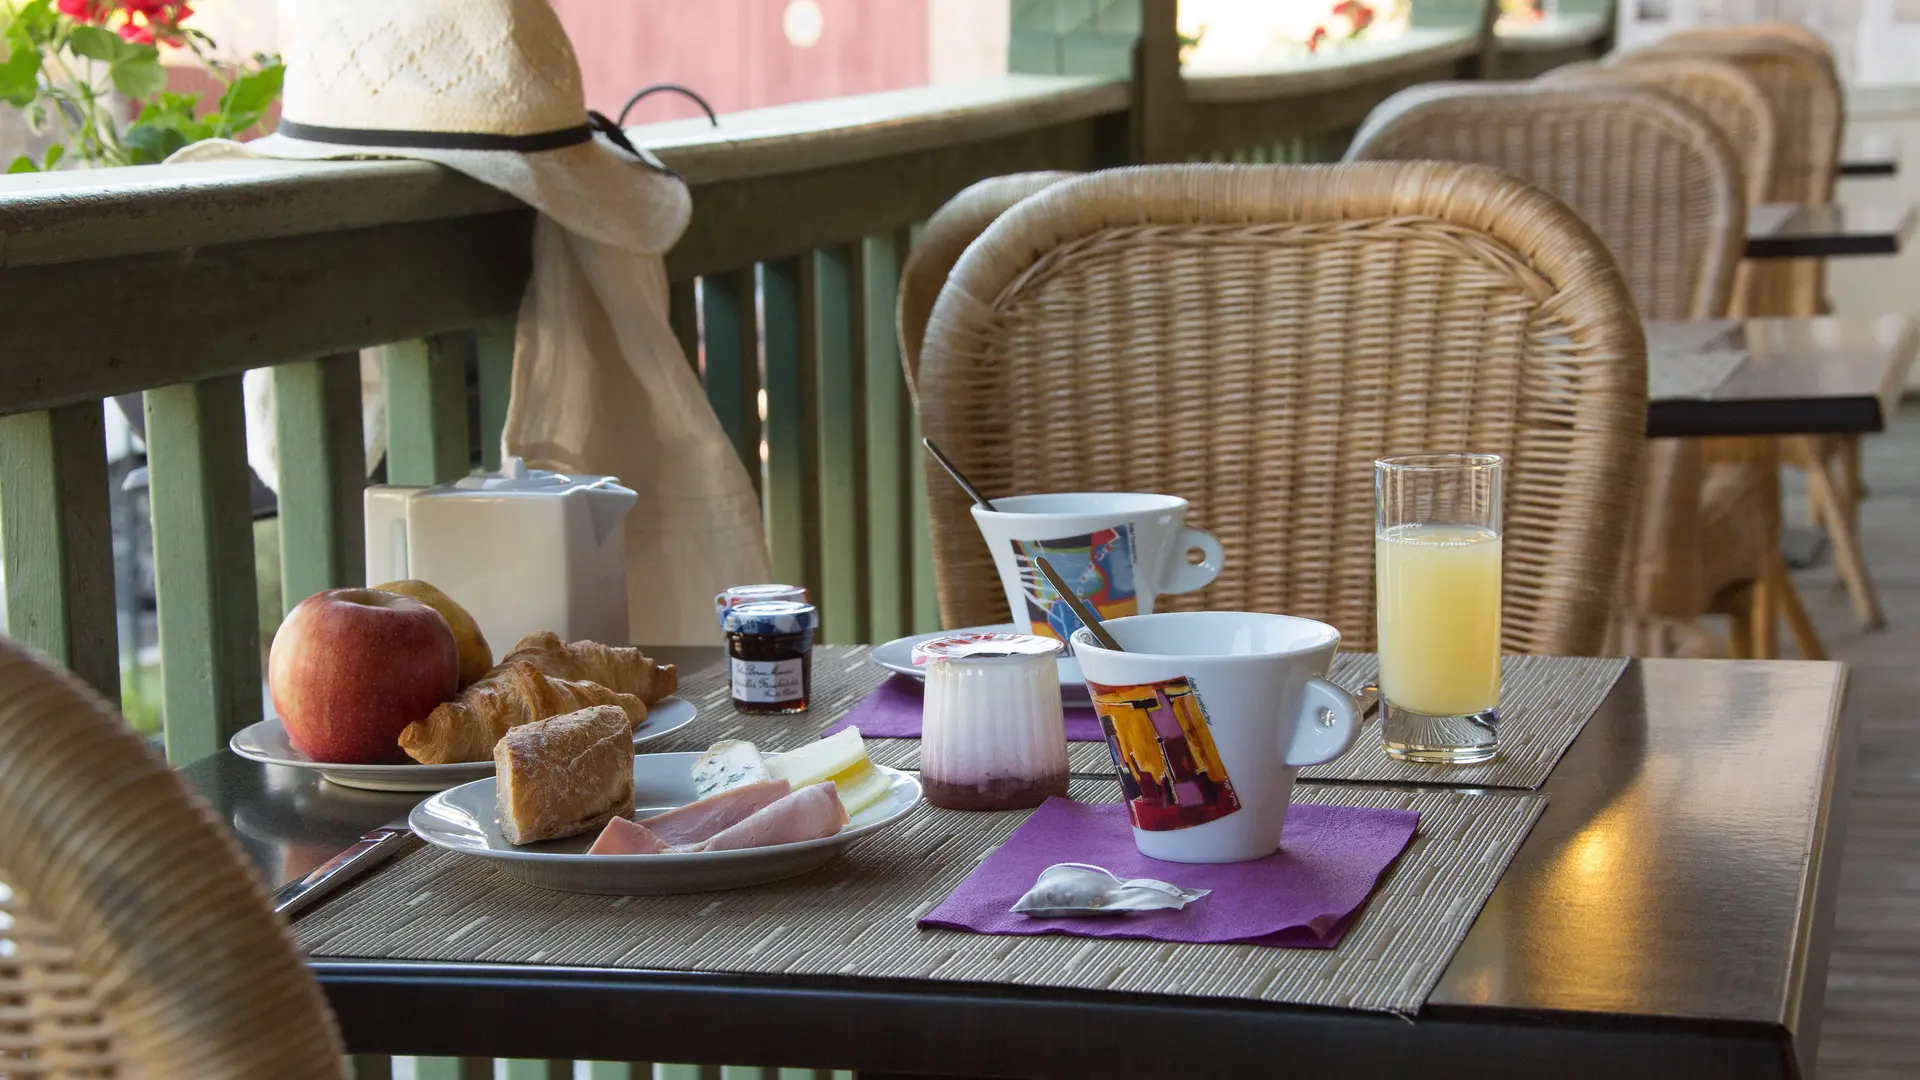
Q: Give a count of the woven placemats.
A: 2